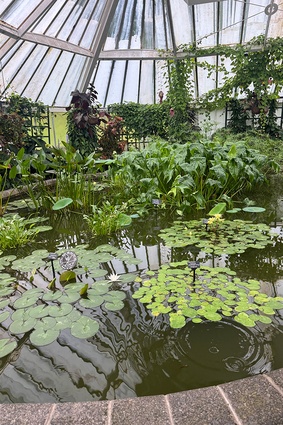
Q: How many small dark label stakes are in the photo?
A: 4